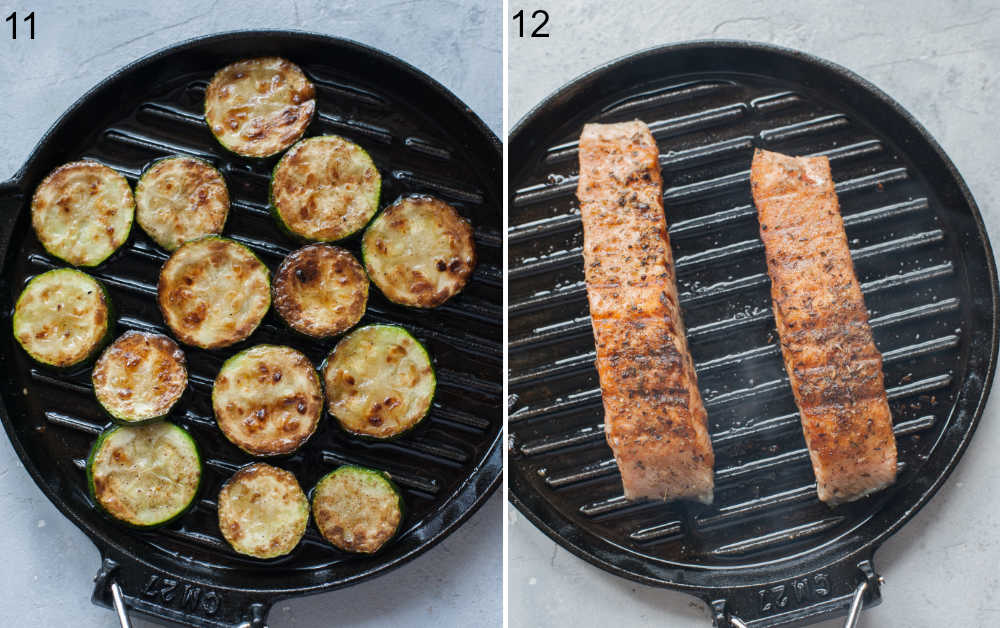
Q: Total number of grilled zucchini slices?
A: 14